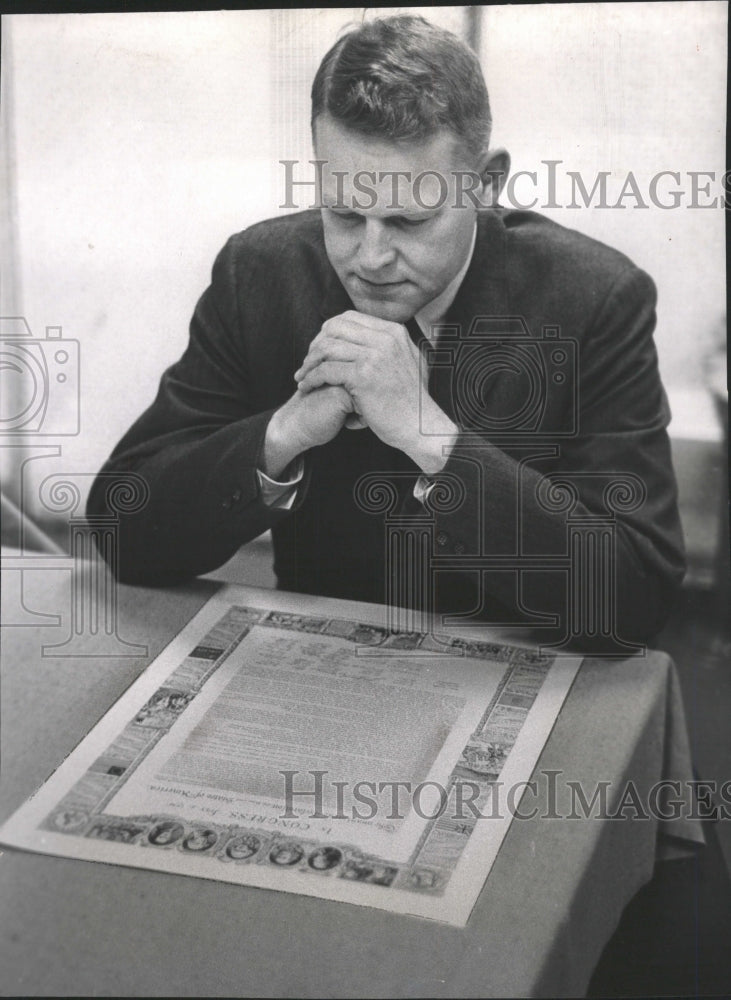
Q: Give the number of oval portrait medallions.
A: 5